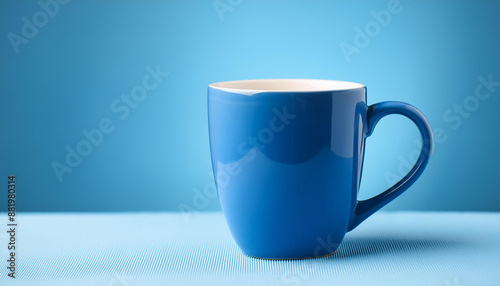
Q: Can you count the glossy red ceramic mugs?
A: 0